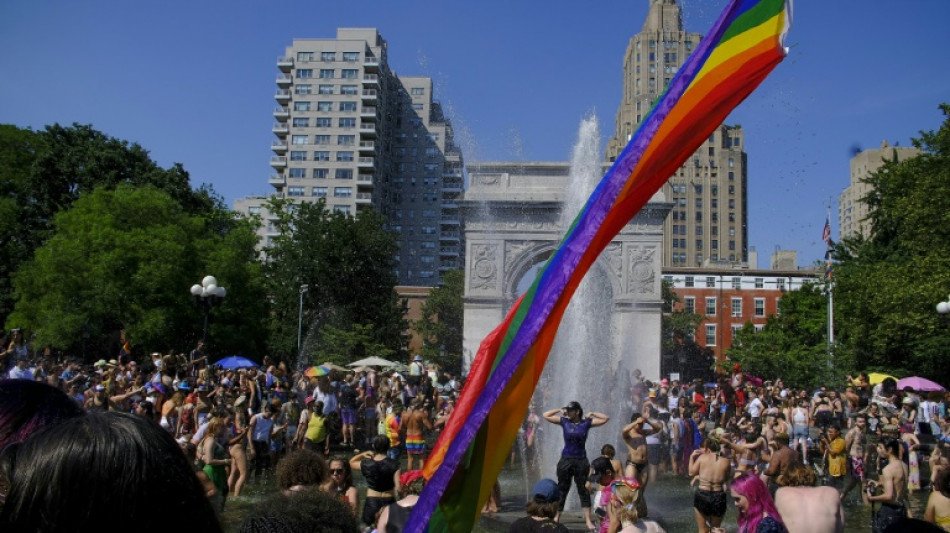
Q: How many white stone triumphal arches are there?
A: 1